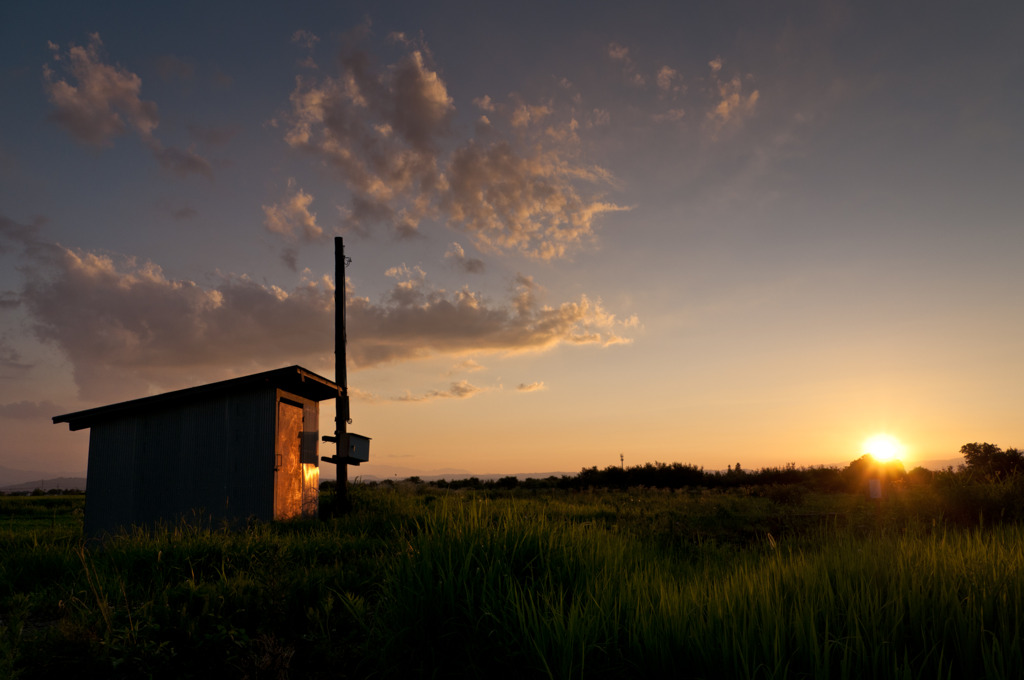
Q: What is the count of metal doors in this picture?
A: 1